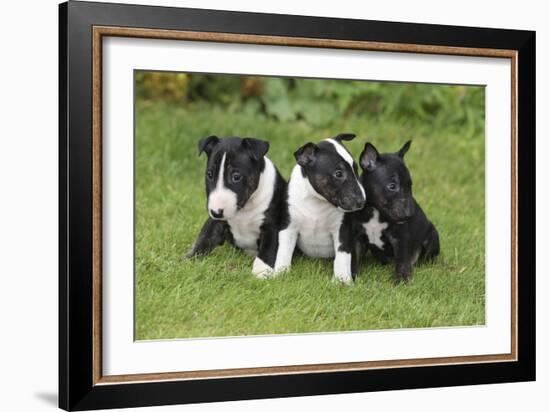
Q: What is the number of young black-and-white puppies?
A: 3